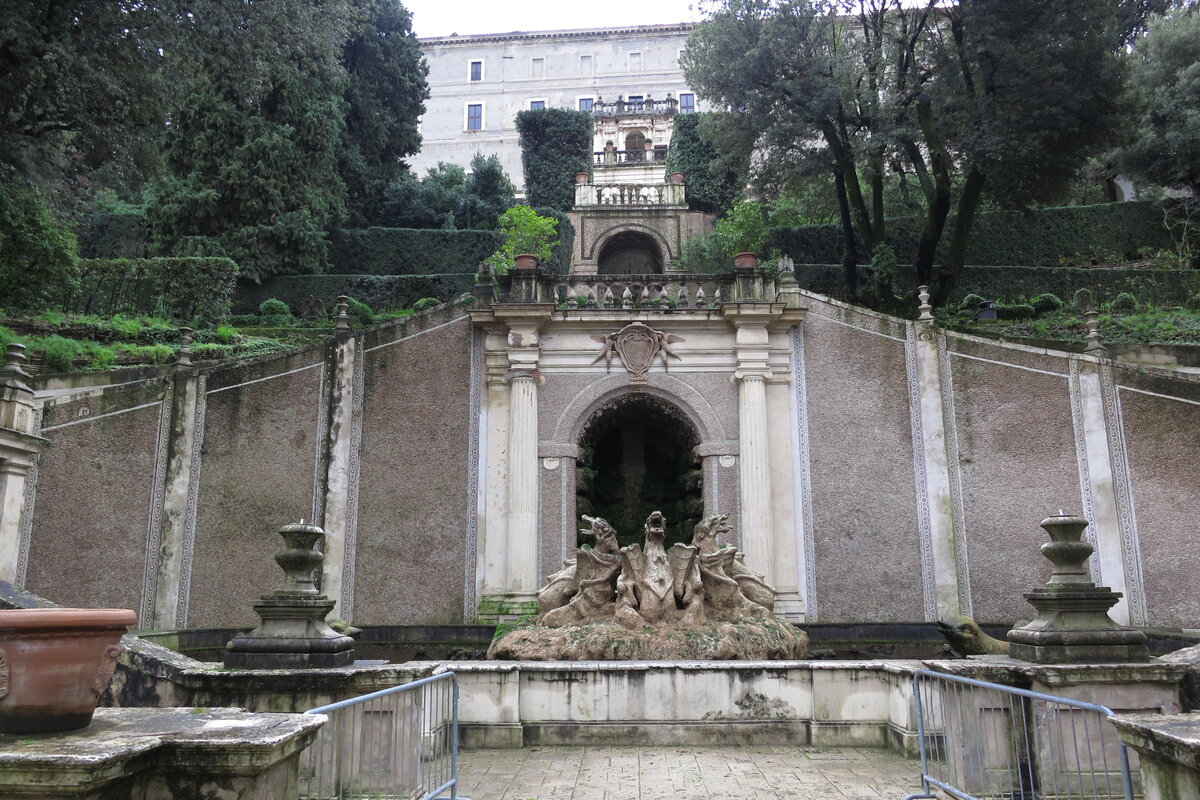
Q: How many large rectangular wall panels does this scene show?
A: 6